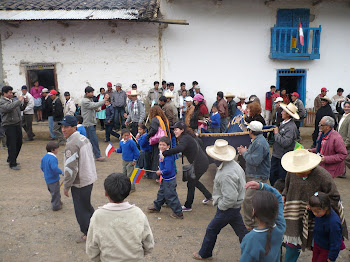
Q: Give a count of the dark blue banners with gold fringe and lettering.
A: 1